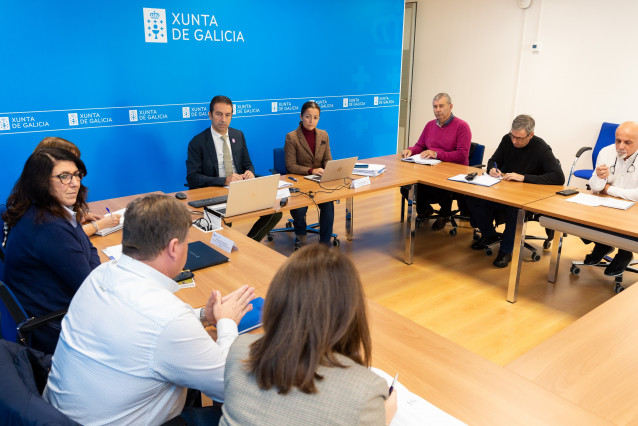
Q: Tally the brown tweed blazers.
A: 1